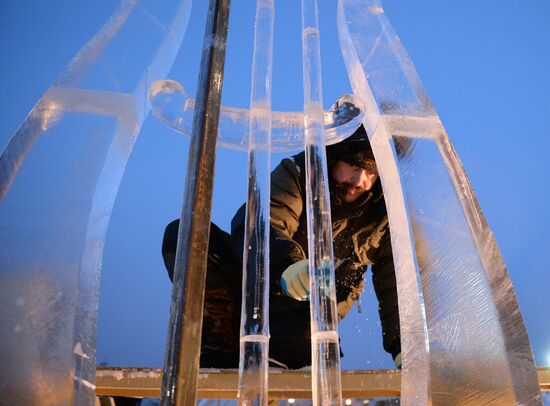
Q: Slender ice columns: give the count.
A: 2